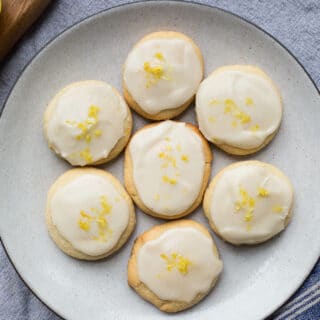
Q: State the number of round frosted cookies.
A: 7